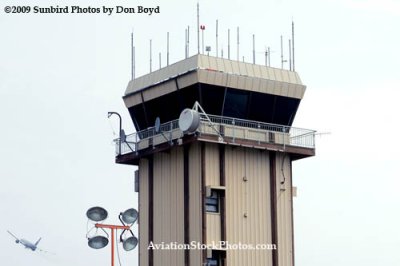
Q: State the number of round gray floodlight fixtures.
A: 4